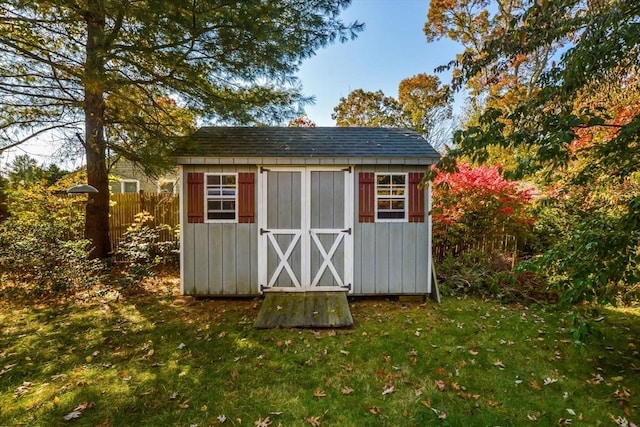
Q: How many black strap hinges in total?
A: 6